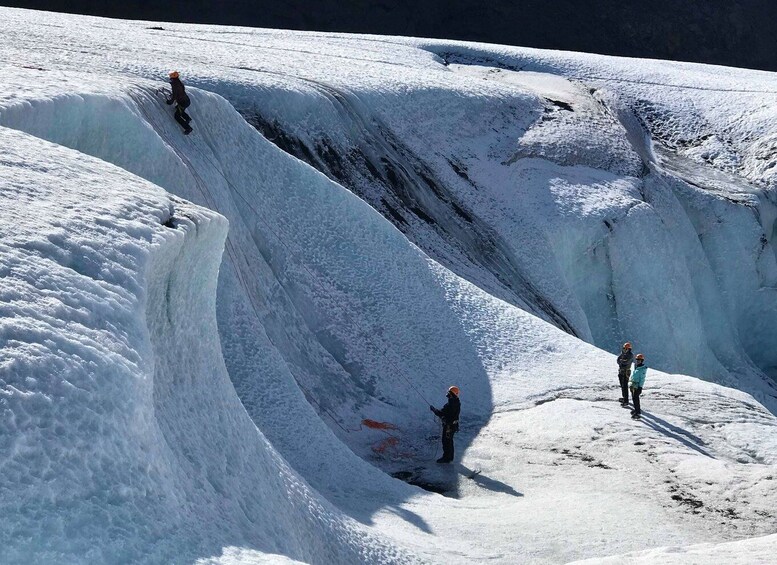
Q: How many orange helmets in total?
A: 4